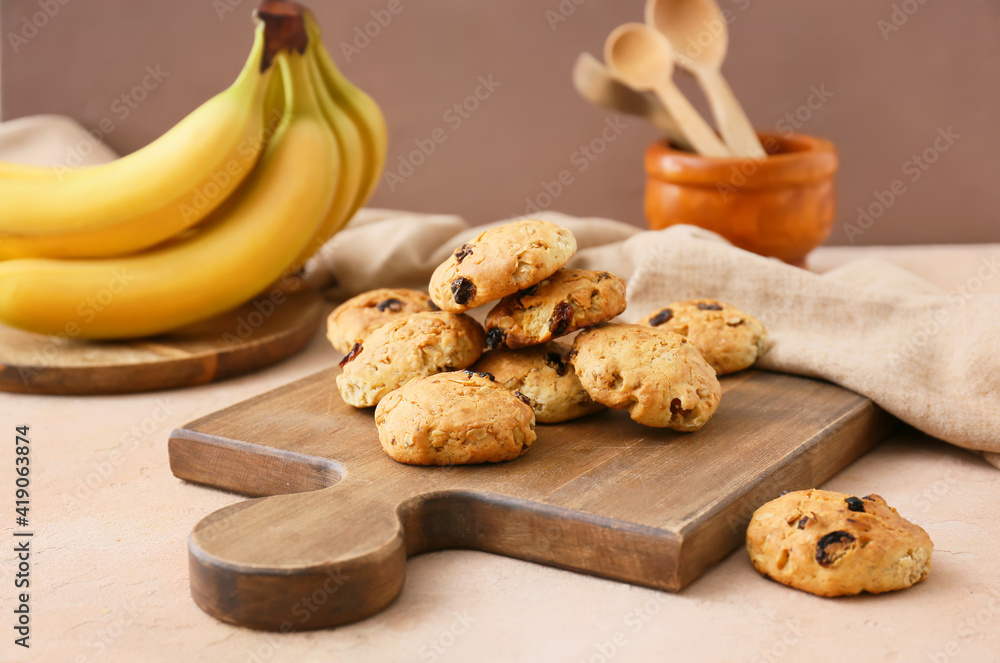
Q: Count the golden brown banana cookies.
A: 9